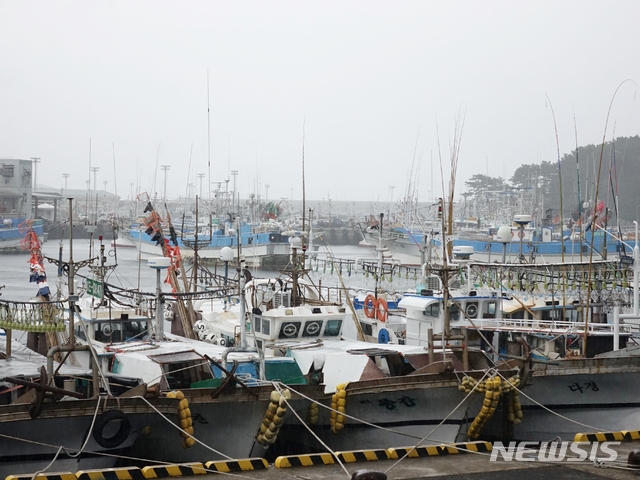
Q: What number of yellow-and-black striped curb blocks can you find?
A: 10